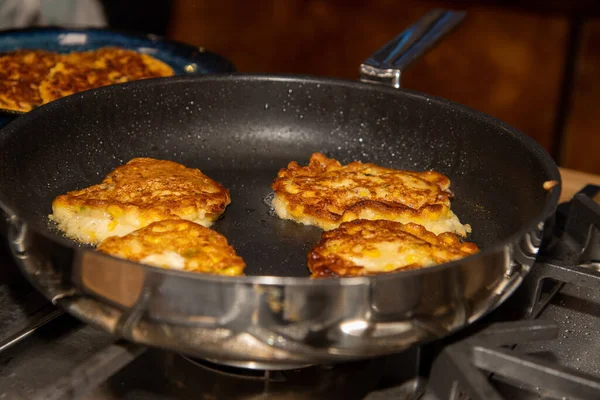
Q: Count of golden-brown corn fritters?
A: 6